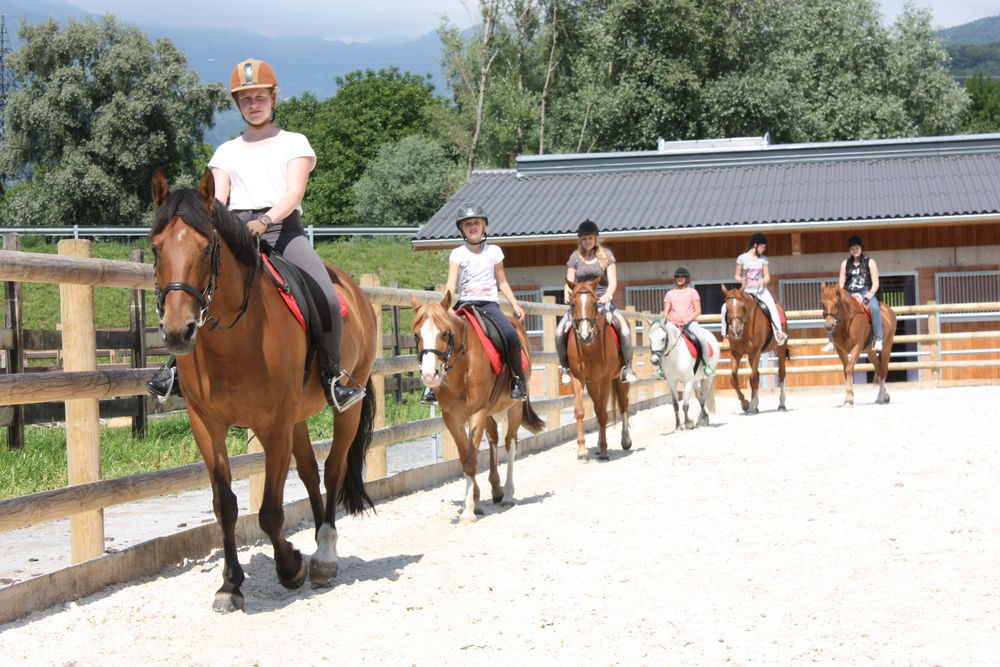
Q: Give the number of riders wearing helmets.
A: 6